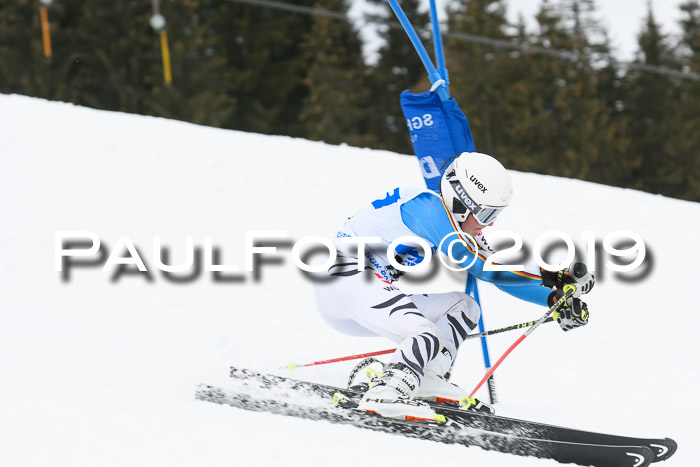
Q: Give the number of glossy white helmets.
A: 1